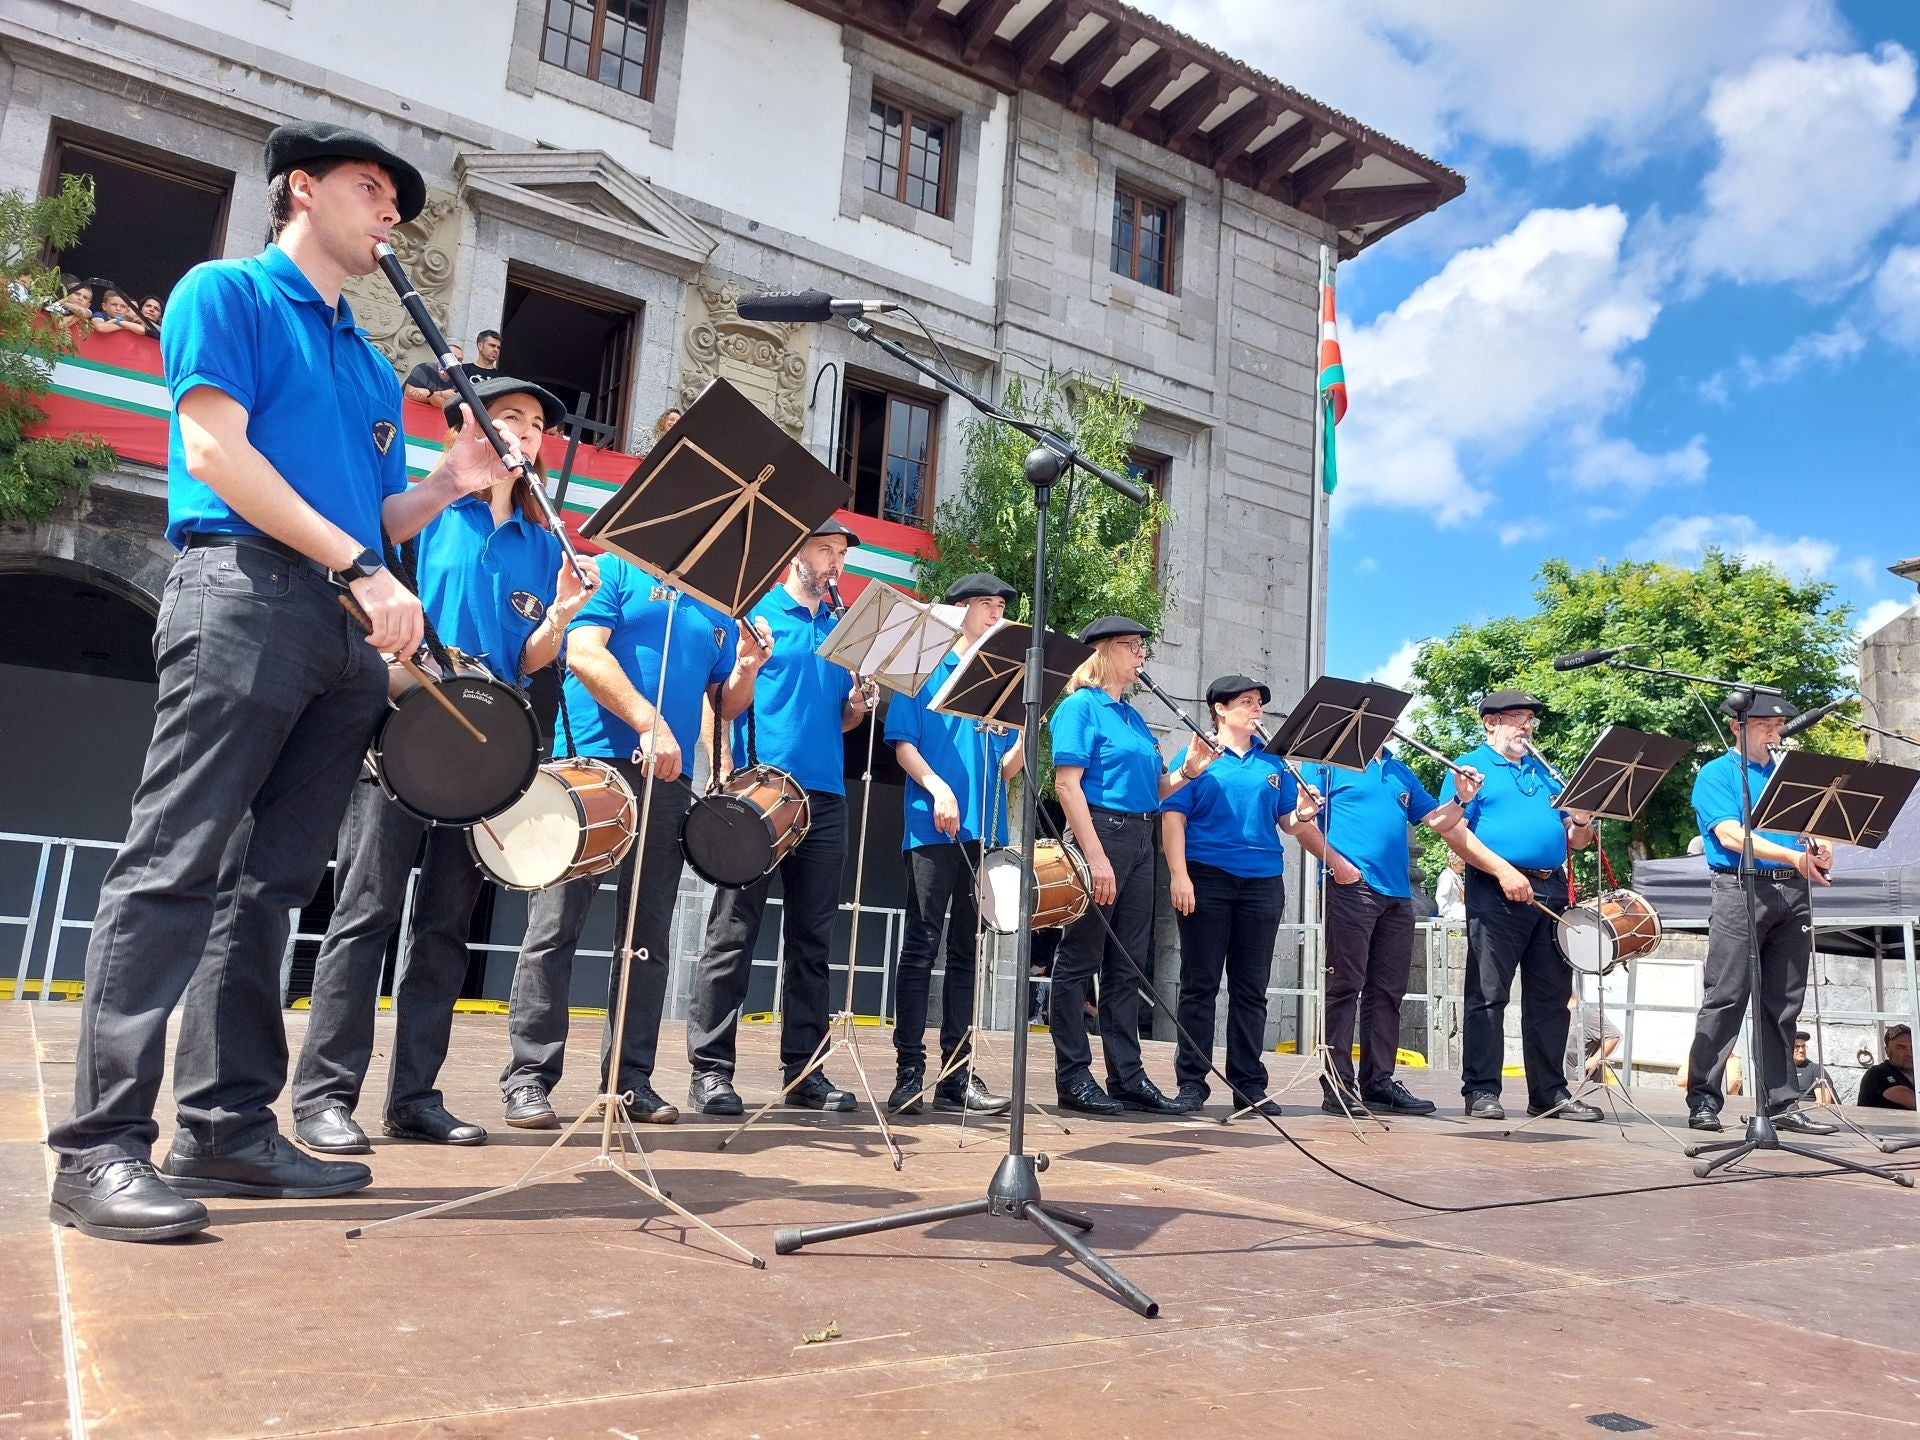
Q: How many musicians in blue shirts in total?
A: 10